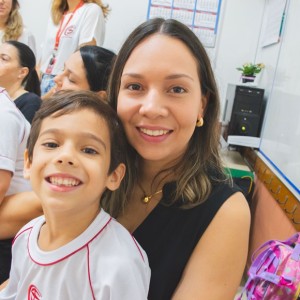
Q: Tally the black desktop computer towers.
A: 1